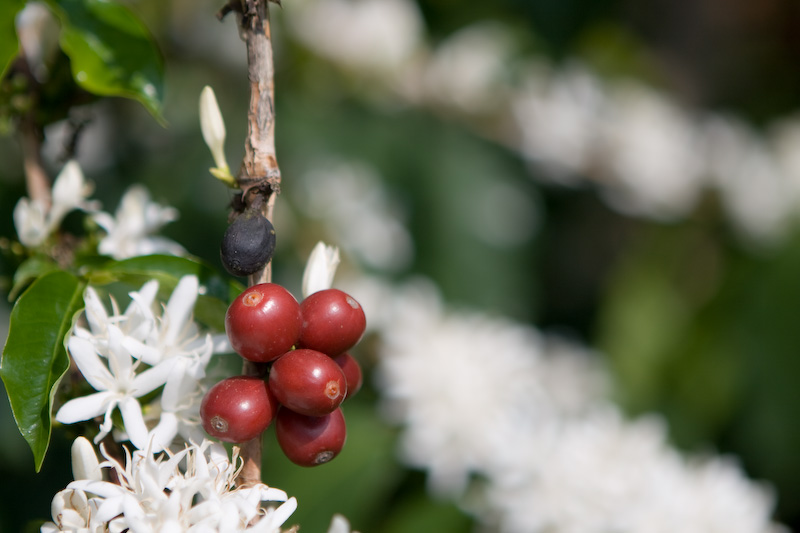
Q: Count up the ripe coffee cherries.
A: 6